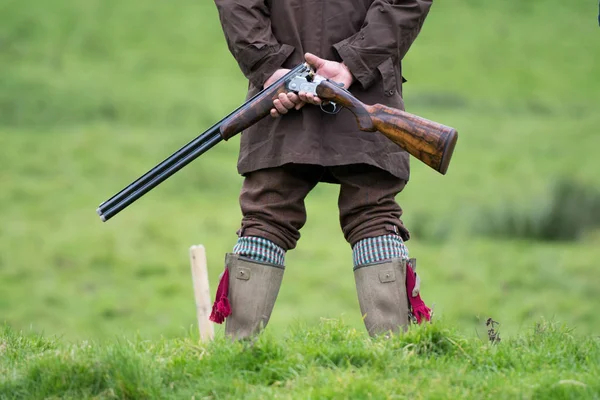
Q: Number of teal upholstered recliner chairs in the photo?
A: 0